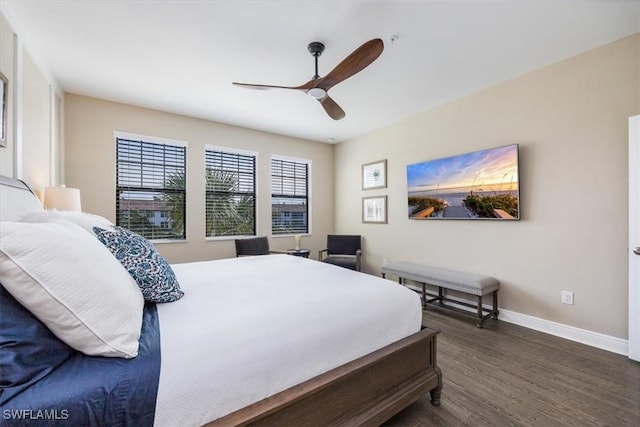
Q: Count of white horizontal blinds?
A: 3